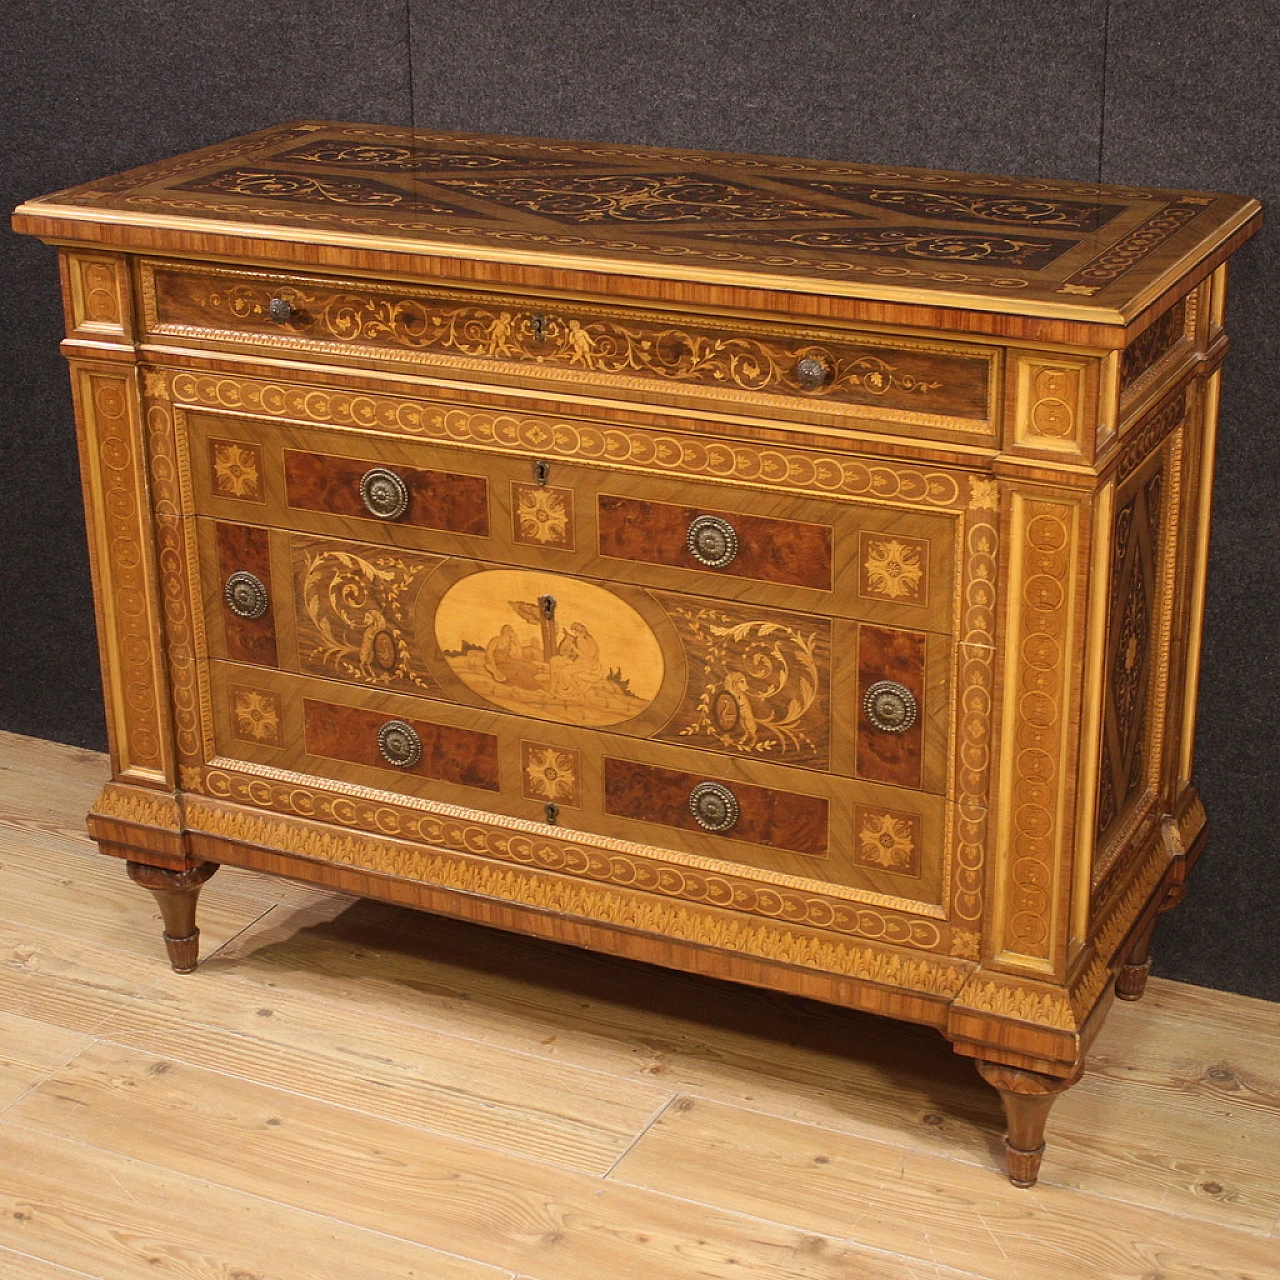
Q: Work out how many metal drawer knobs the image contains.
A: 8